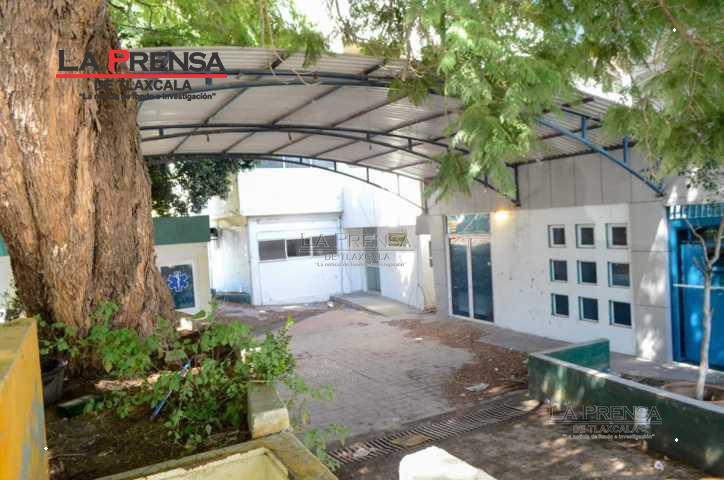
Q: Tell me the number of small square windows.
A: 9